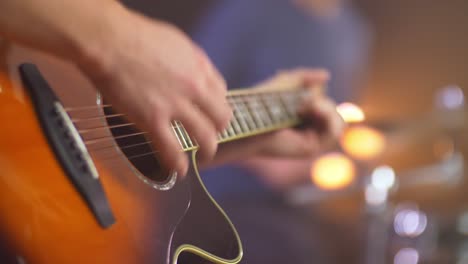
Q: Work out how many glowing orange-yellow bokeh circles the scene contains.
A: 3